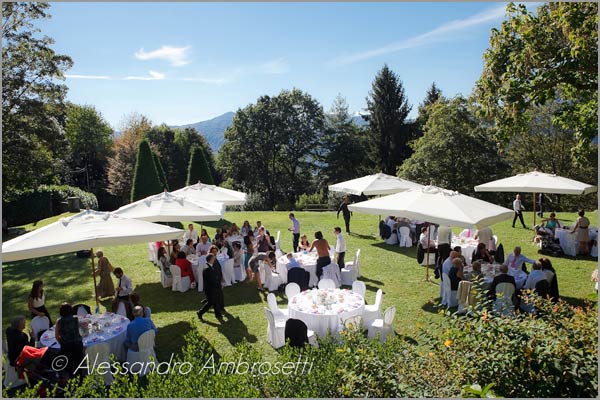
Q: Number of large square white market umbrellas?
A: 6